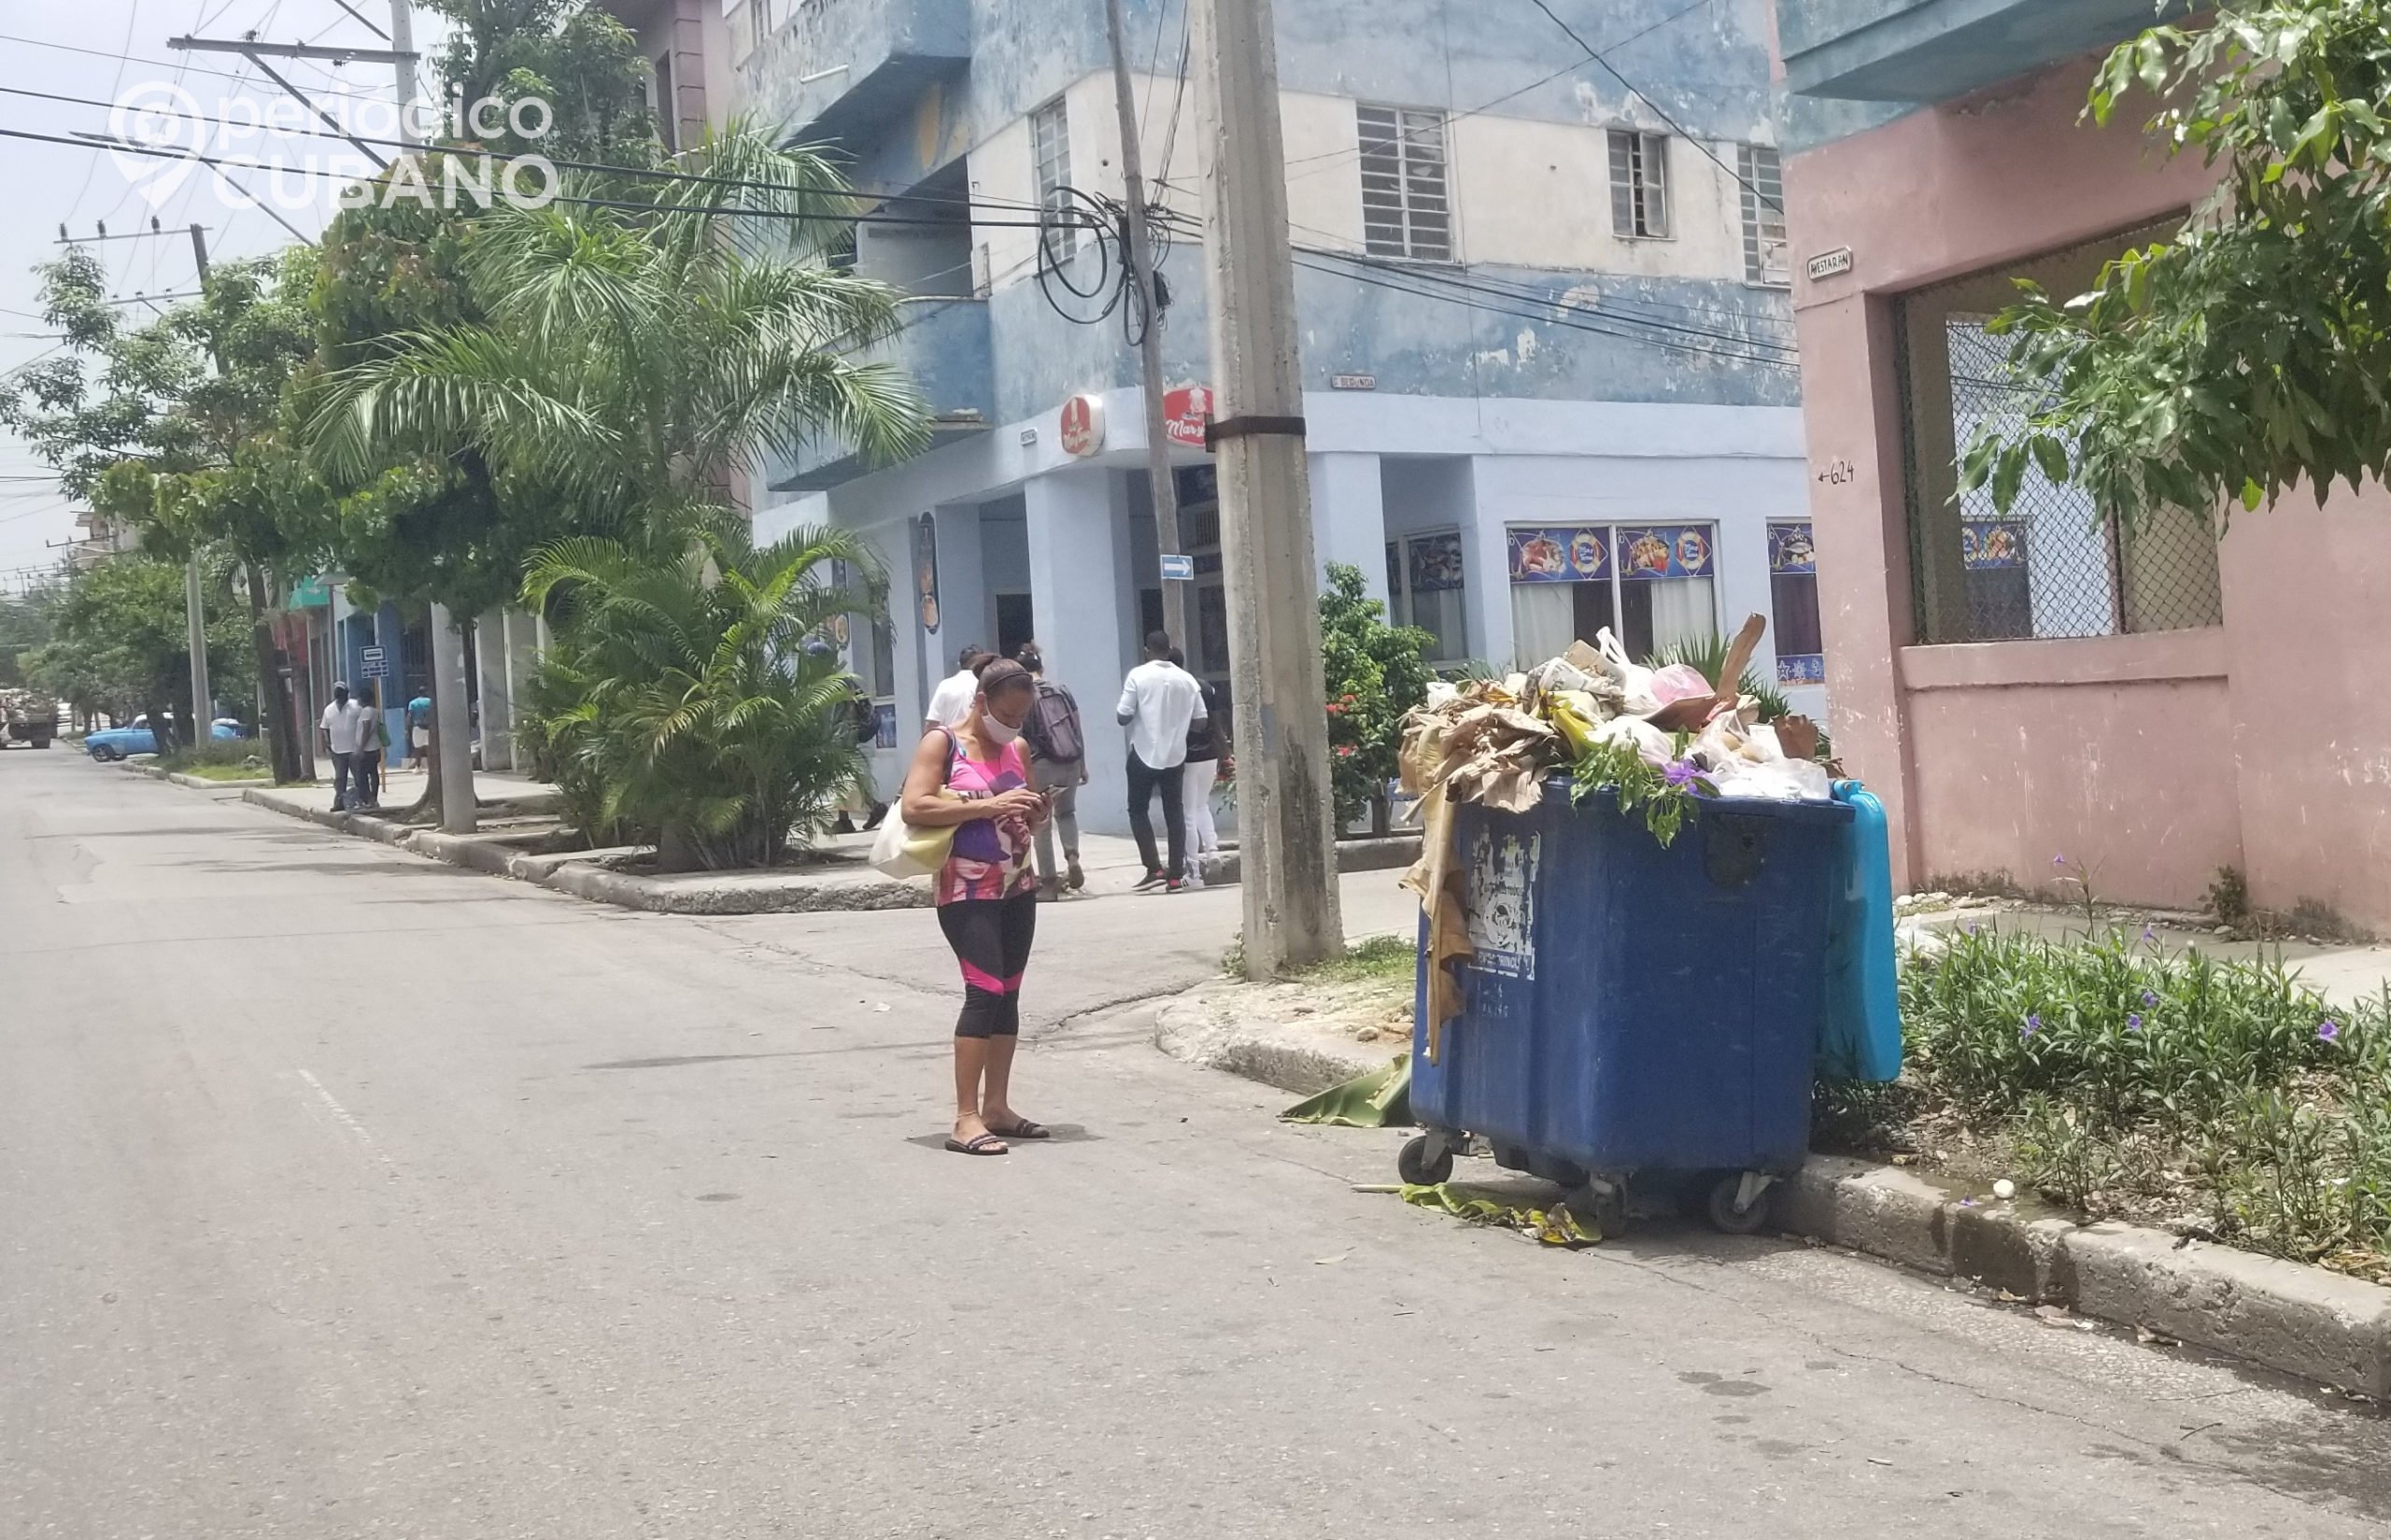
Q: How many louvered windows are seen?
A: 4